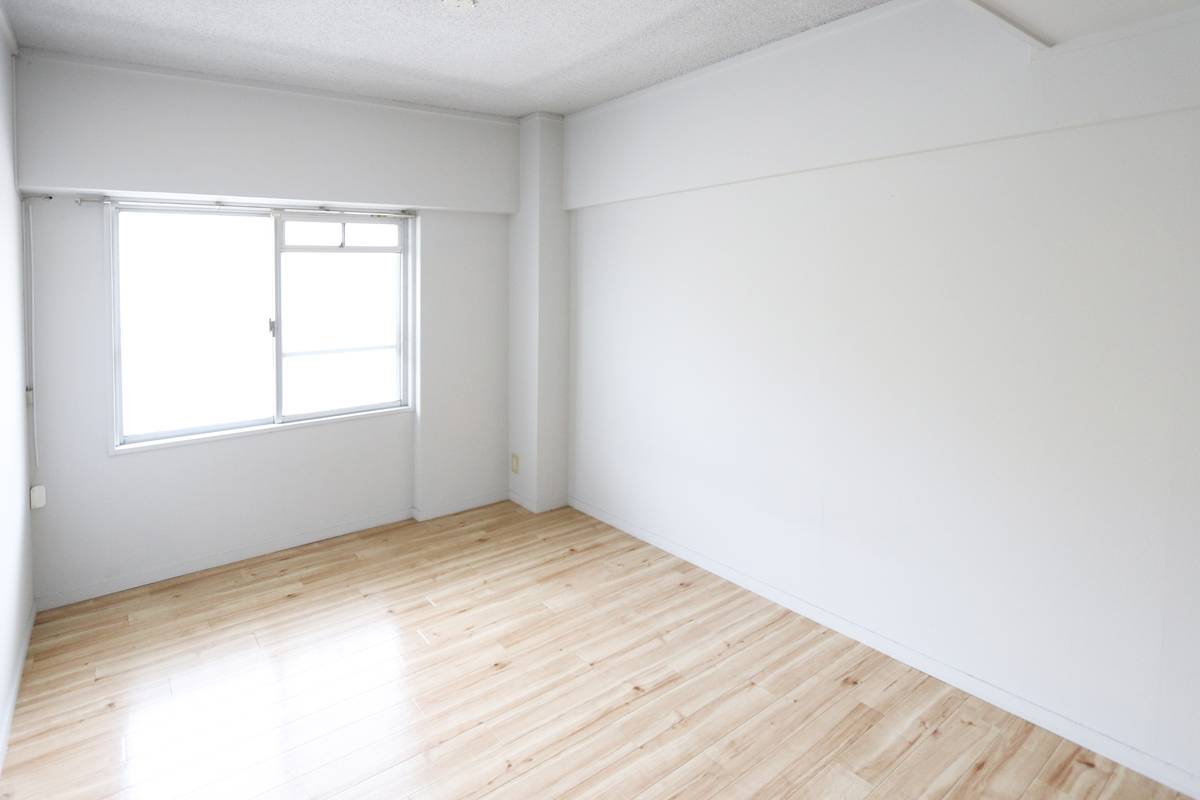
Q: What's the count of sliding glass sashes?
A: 2